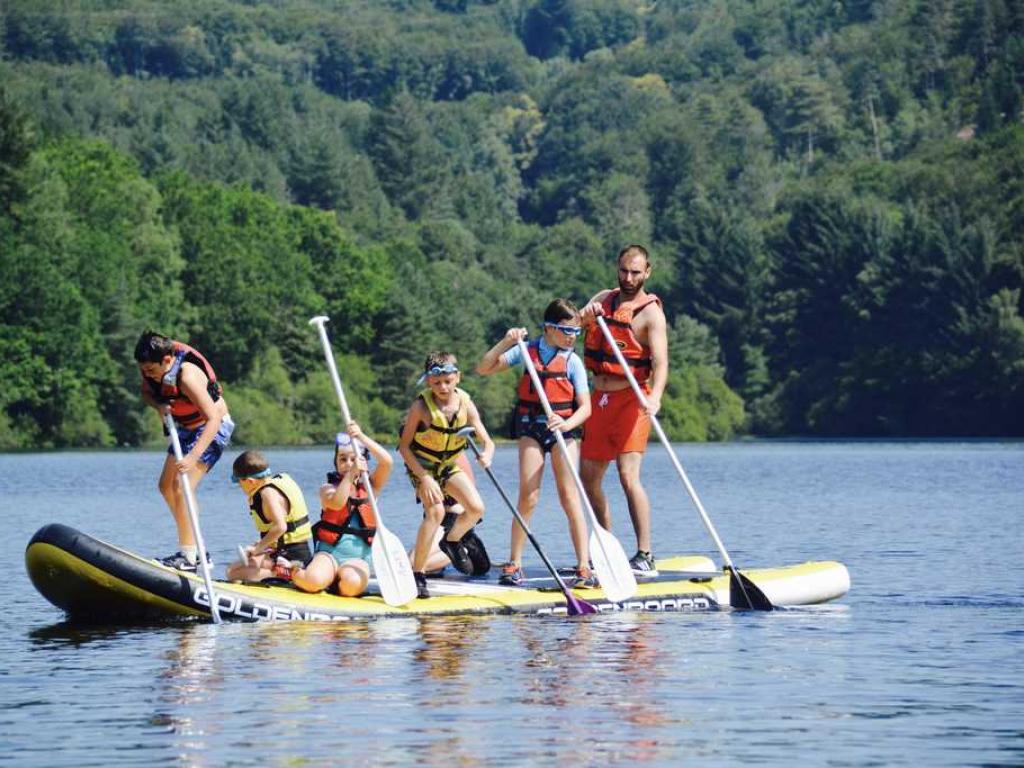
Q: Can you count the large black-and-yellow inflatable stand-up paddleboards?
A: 1